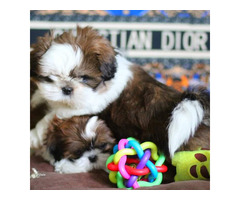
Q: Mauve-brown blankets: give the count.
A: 1